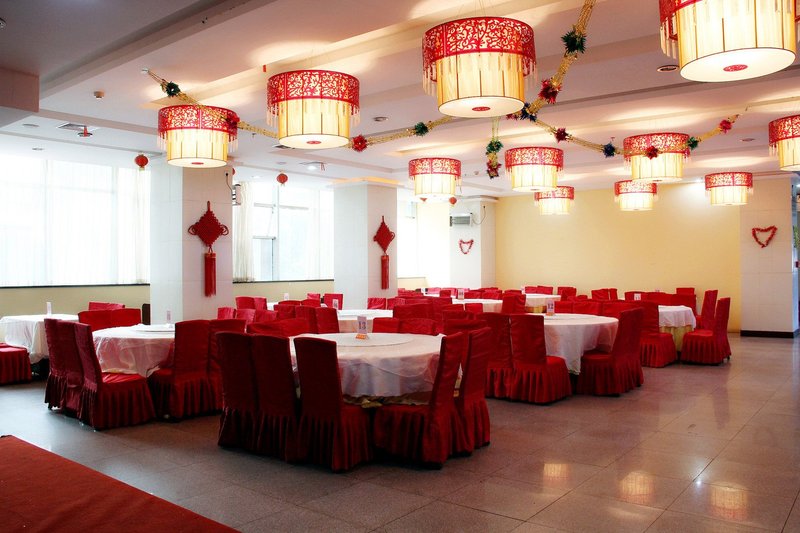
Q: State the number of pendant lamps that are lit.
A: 11